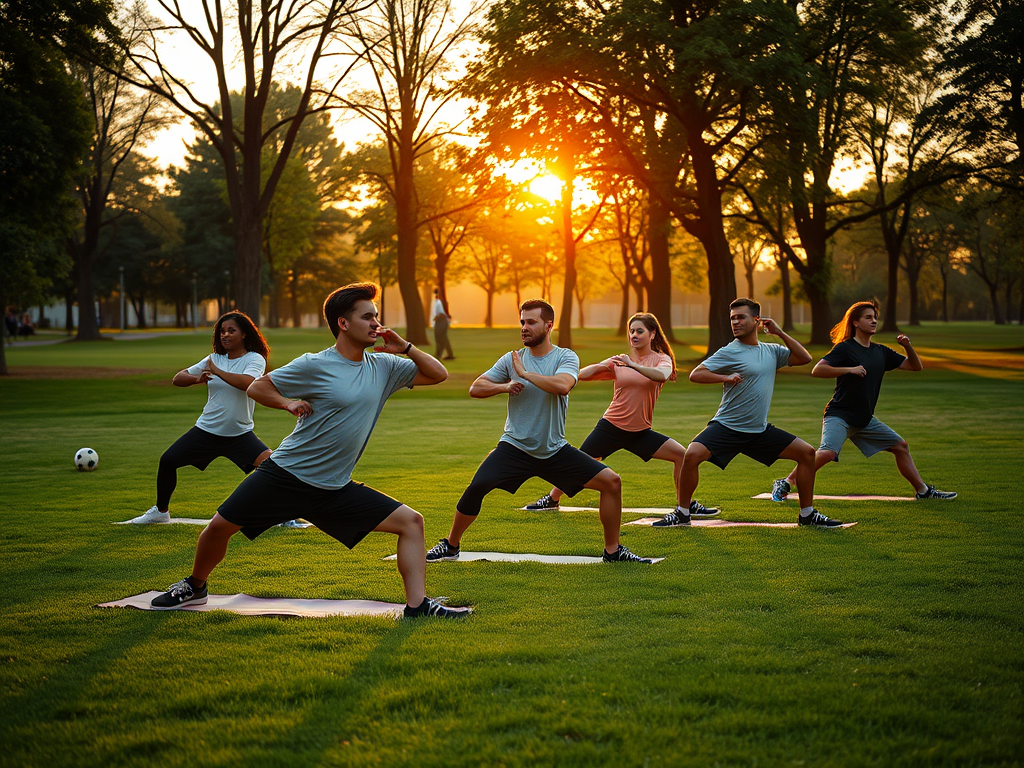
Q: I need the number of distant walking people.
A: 1